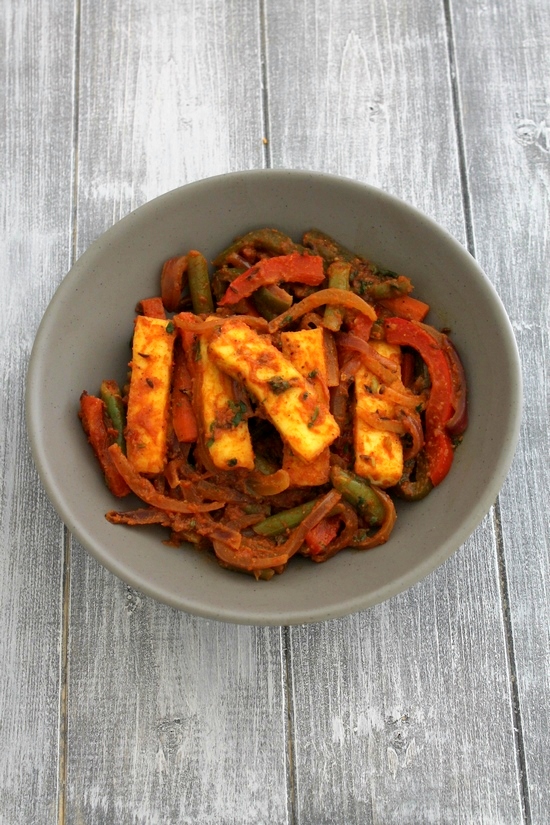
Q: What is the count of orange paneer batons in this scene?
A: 5